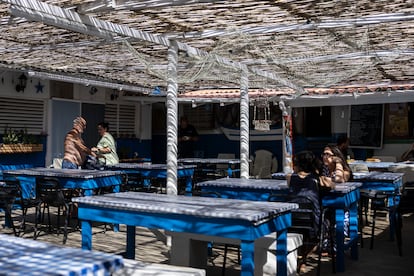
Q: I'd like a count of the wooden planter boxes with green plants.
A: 1